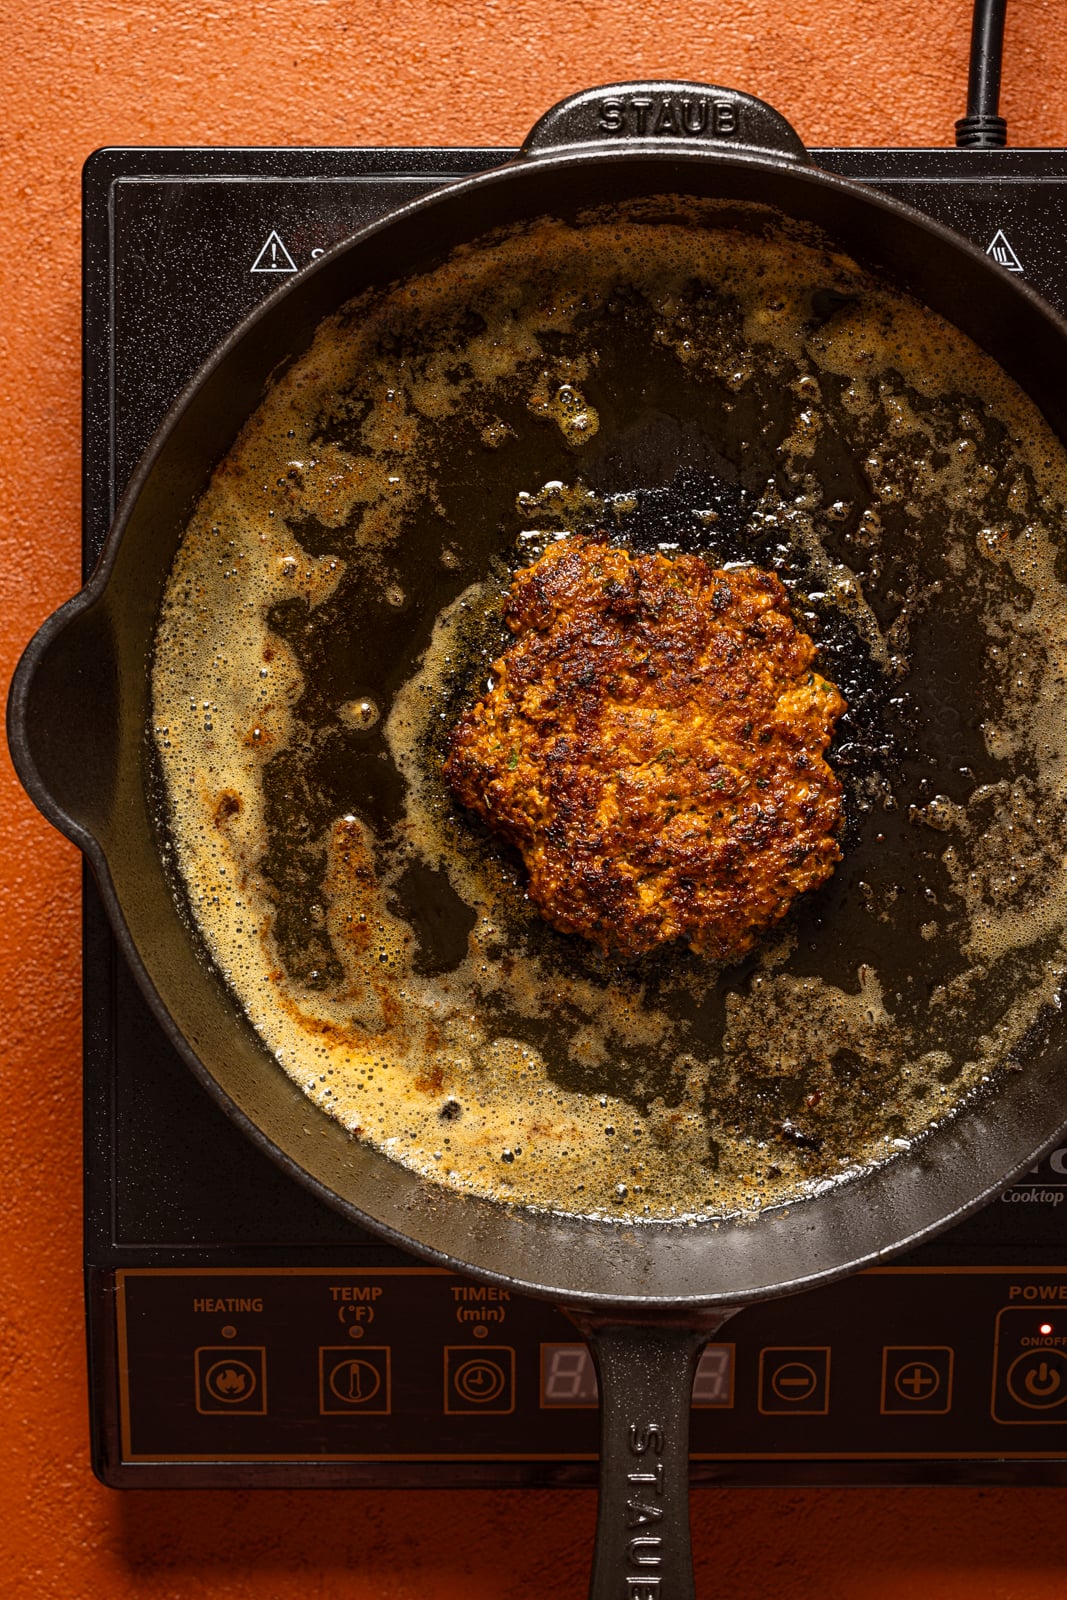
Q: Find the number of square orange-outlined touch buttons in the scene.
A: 5